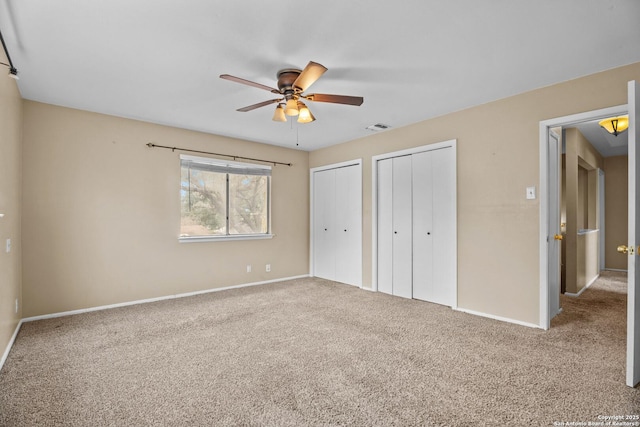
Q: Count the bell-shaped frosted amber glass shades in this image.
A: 3